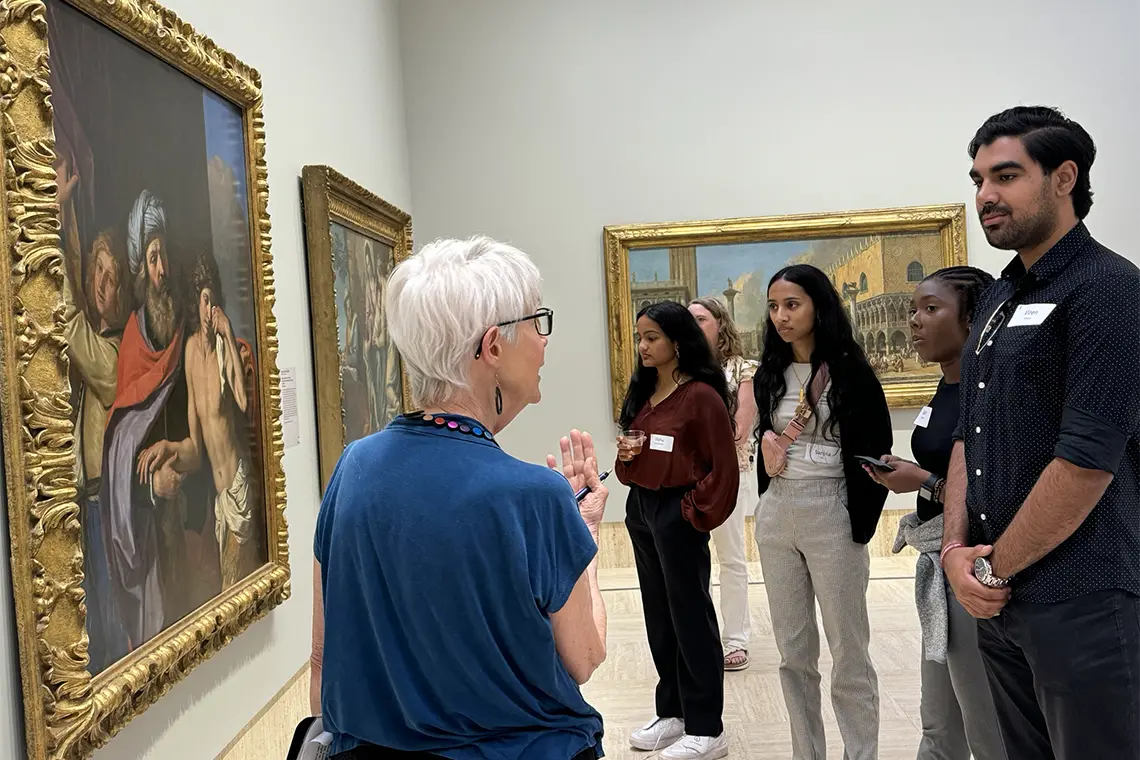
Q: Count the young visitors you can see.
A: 5